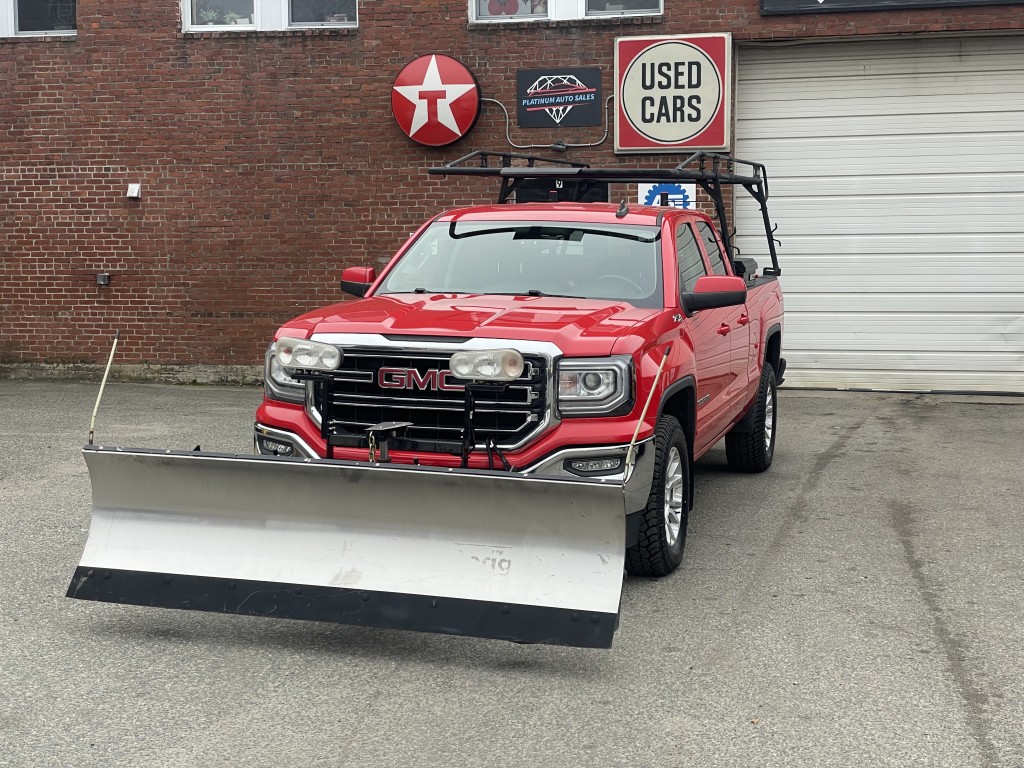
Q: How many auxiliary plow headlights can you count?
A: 2